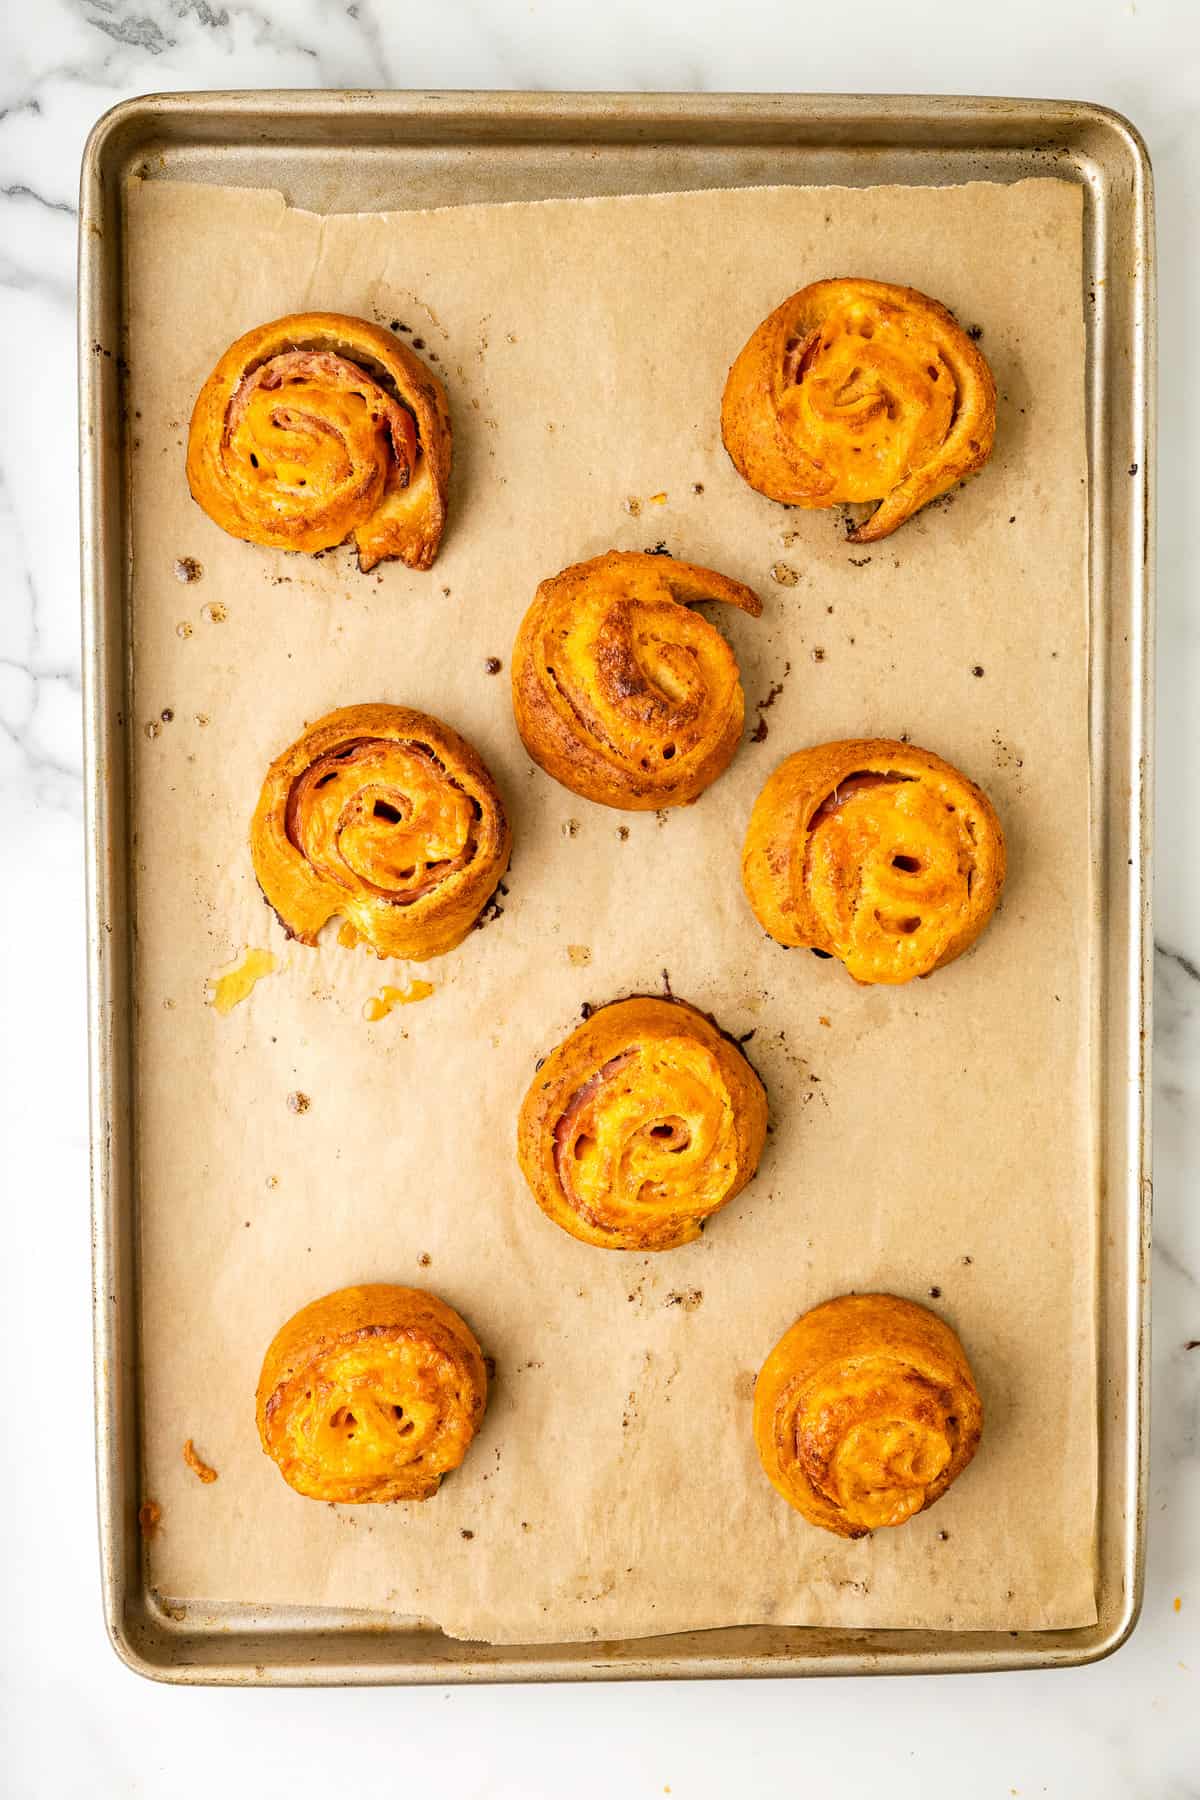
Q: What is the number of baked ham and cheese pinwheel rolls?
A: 8